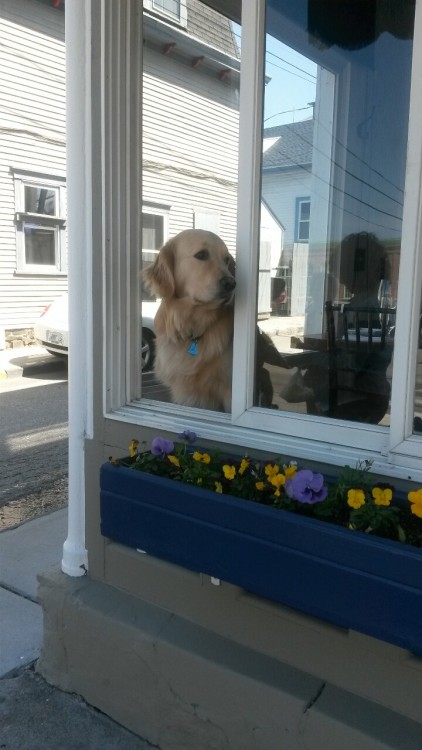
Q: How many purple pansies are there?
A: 3